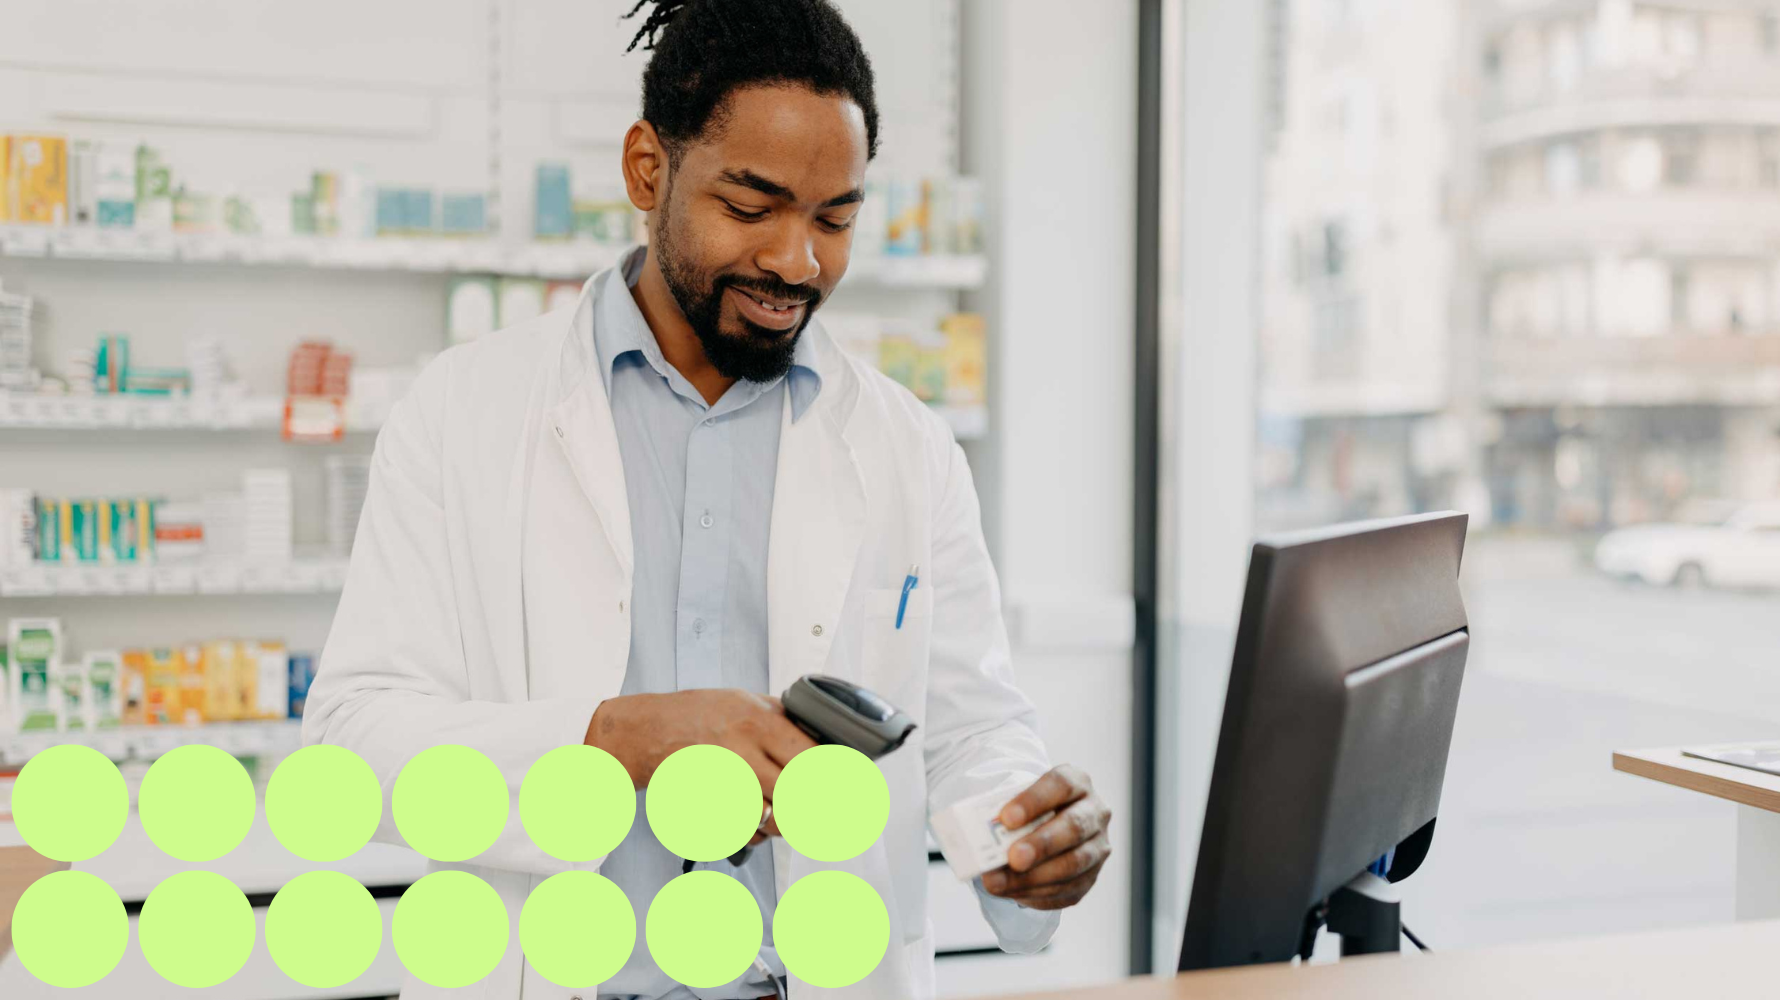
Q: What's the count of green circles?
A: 14